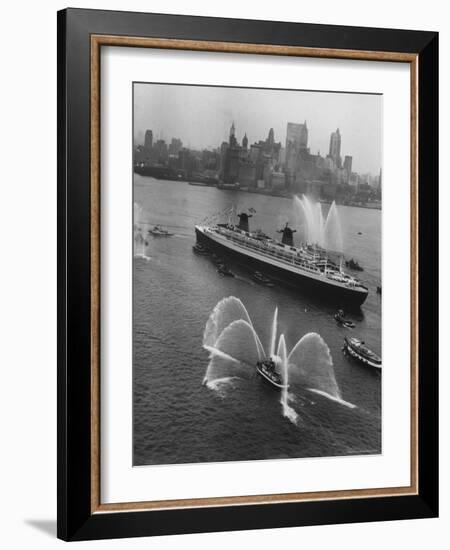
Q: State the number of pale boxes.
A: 0